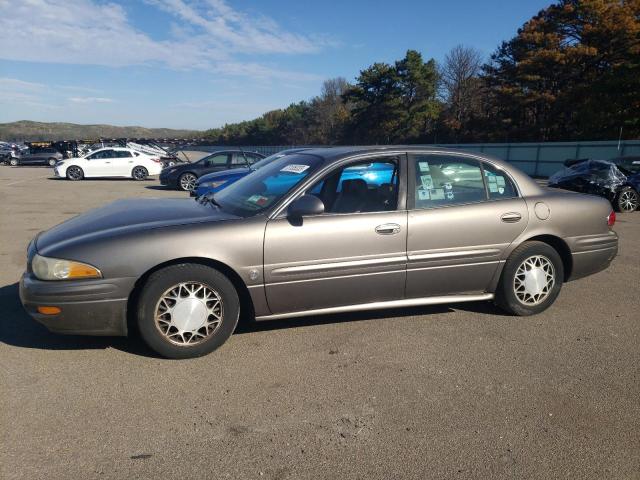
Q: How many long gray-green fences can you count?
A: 1